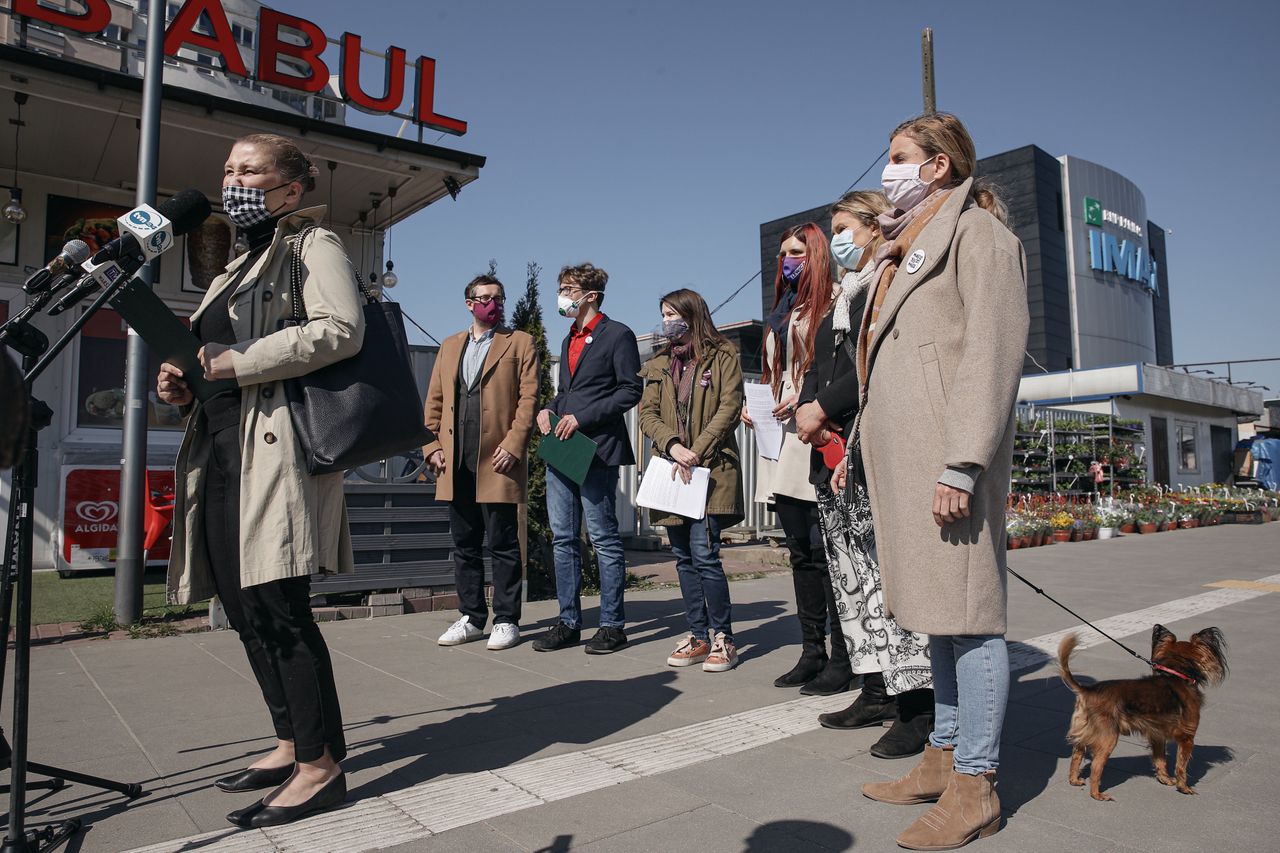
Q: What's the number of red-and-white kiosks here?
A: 1